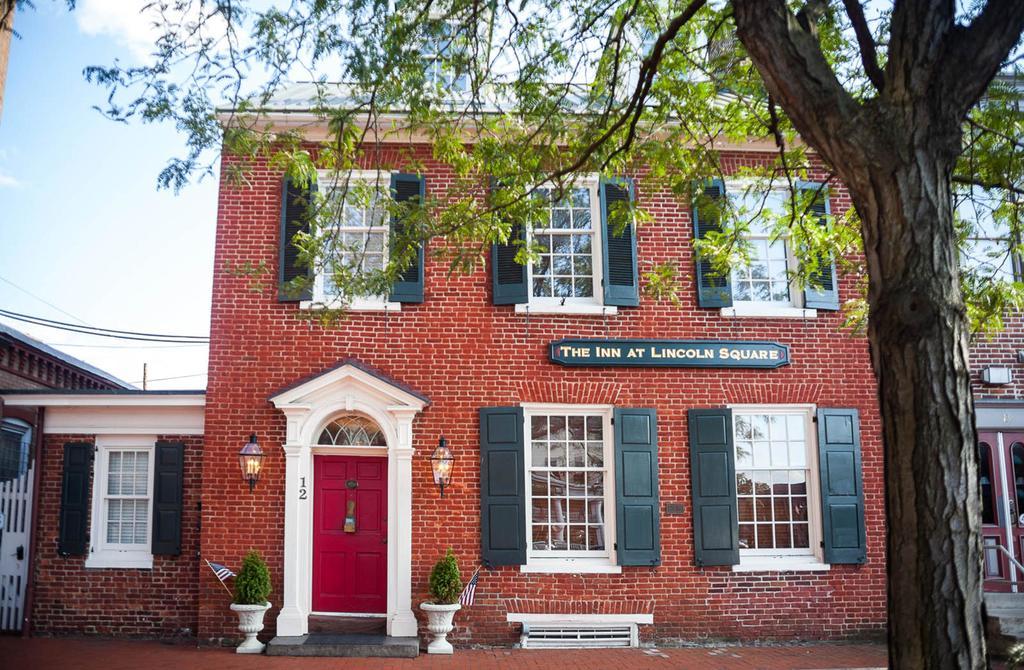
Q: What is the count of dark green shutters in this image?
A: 12